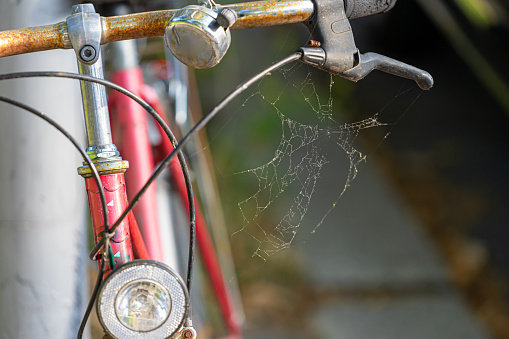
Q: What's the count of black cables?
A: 3